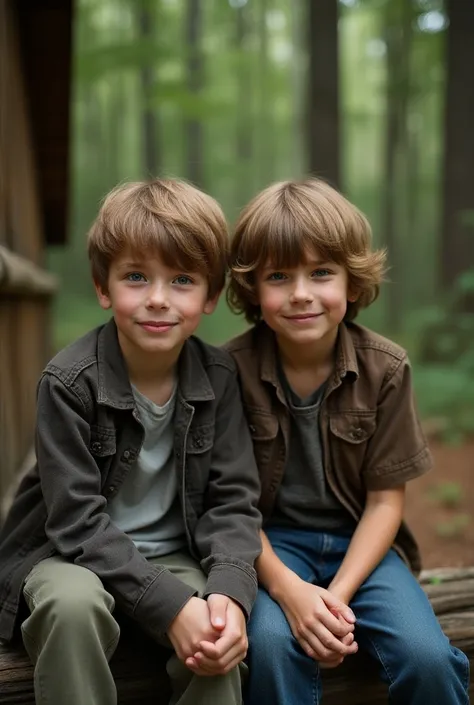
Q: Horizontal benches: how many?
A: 1